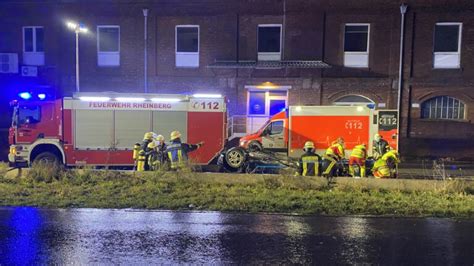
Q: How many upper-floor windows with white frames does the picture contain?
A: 6